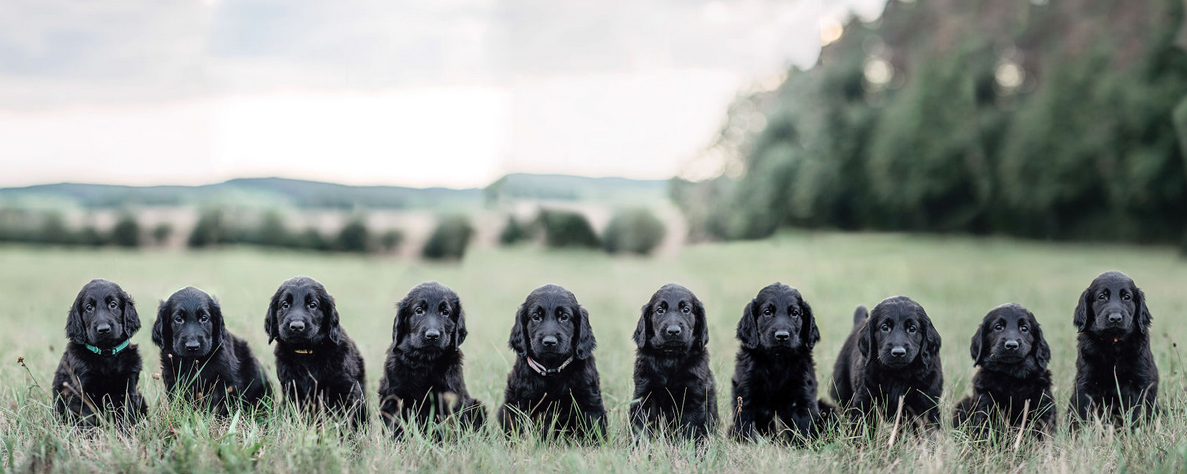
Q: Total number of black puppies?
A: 10